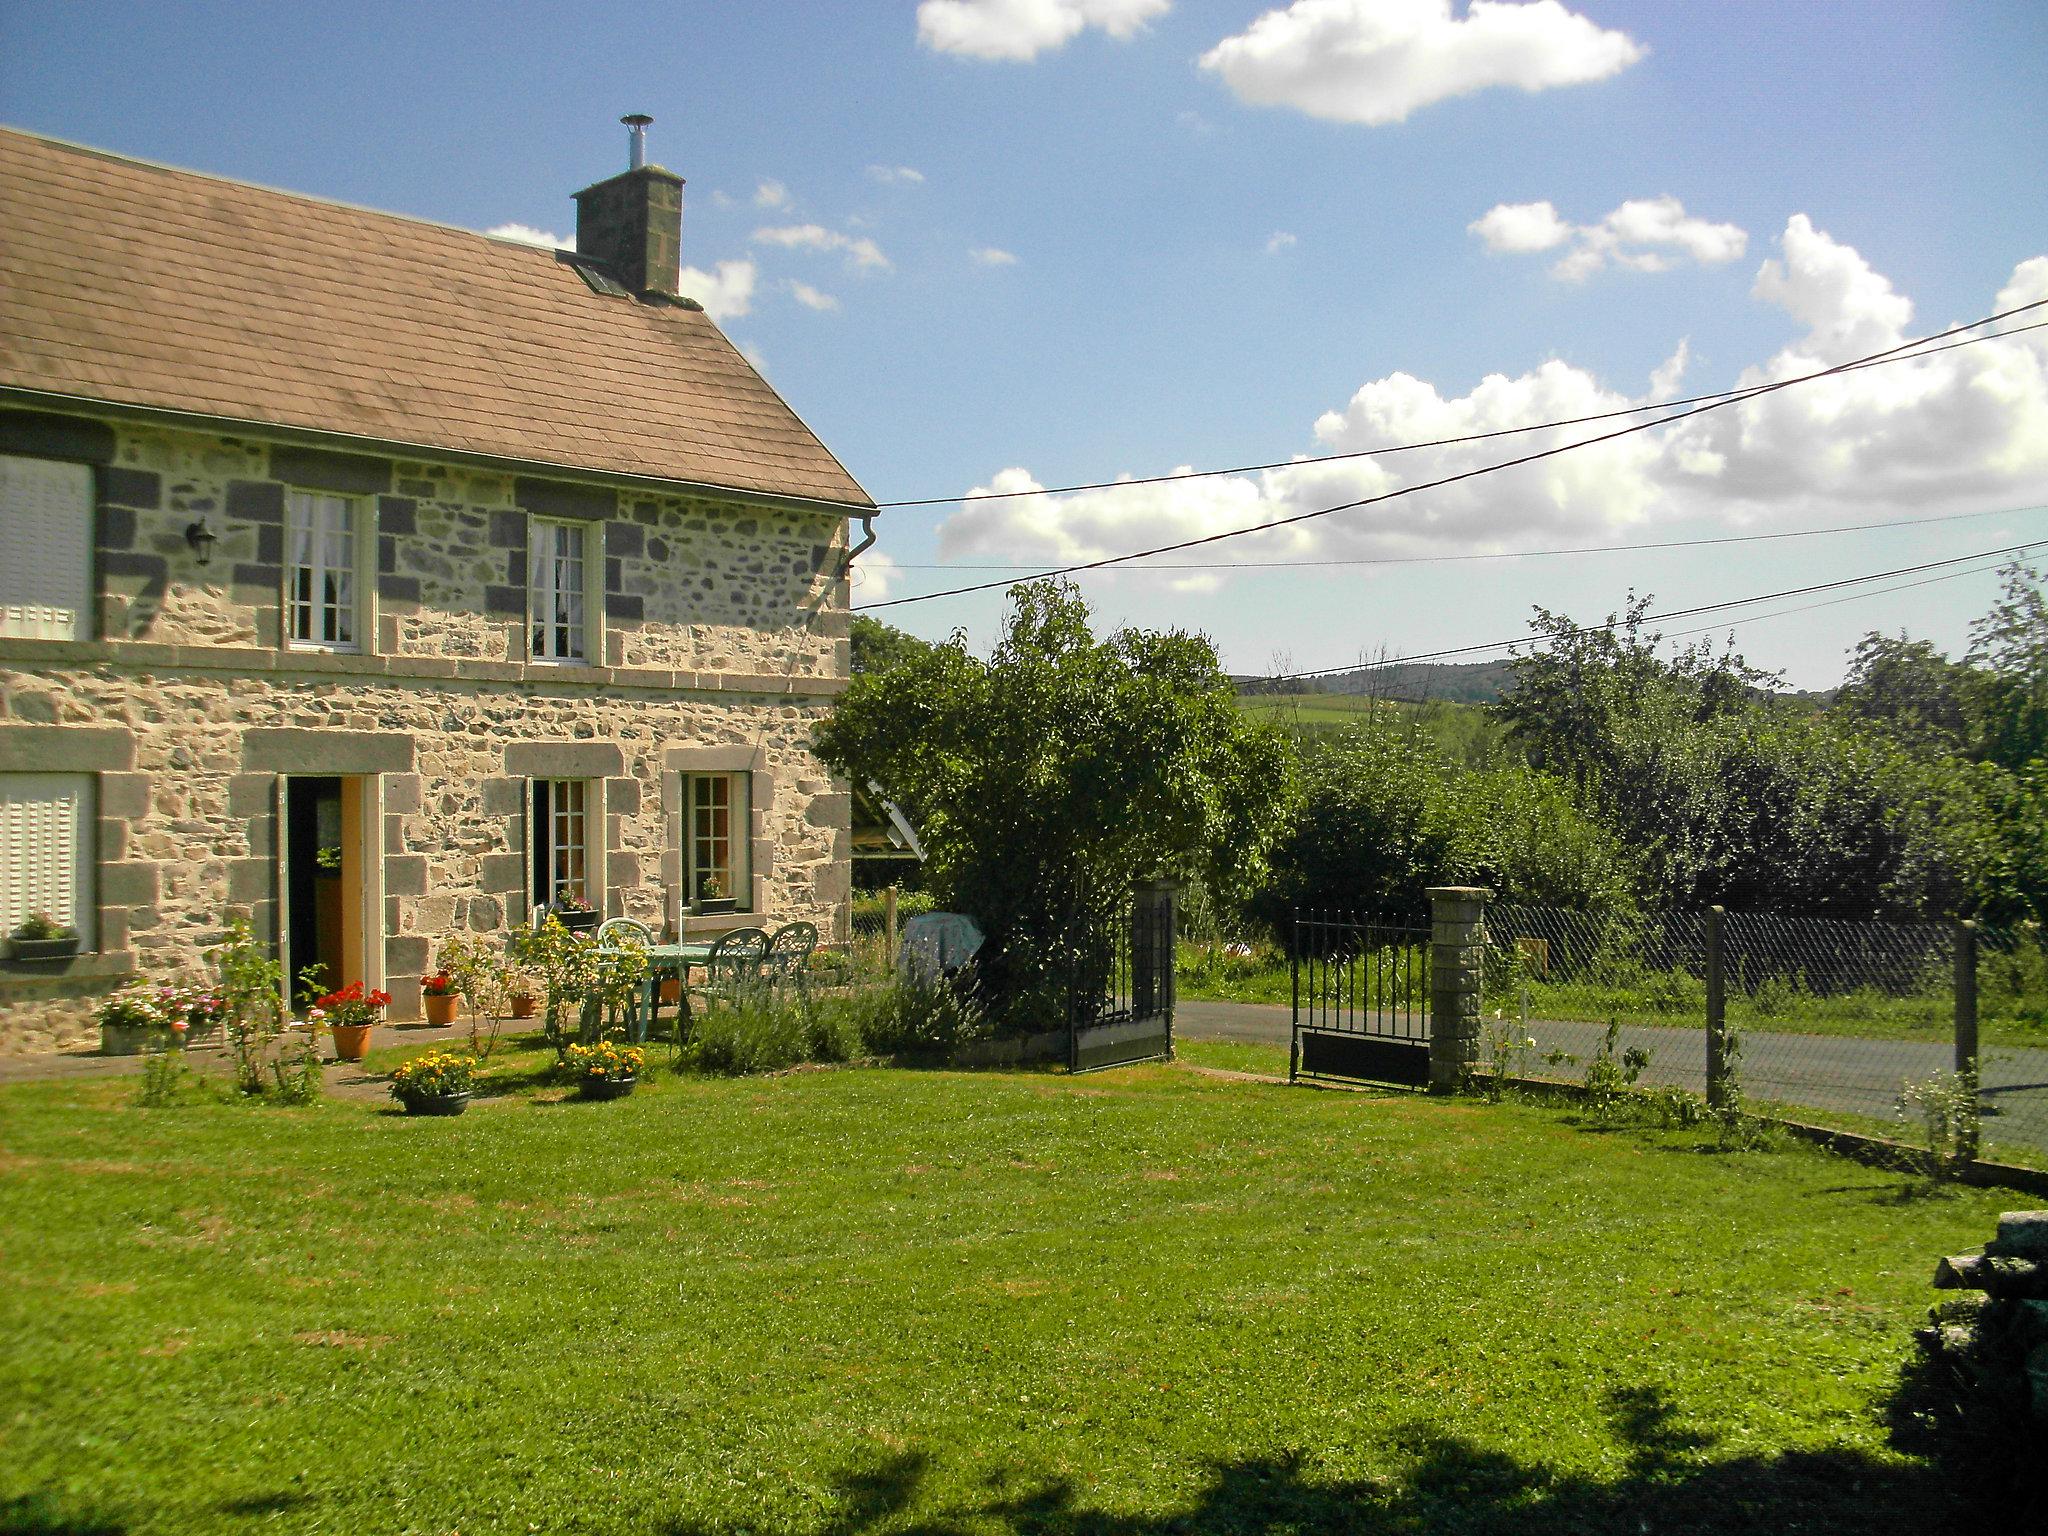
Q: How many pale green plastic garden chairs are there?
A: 3